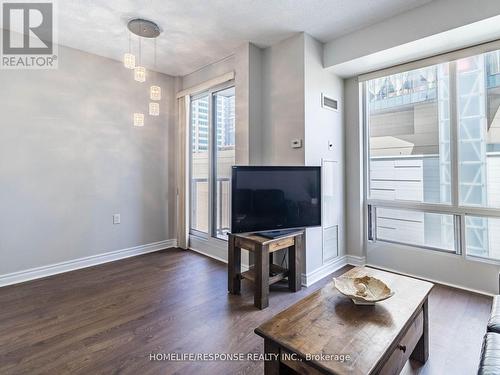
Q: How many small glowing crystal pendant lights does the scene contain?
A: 5